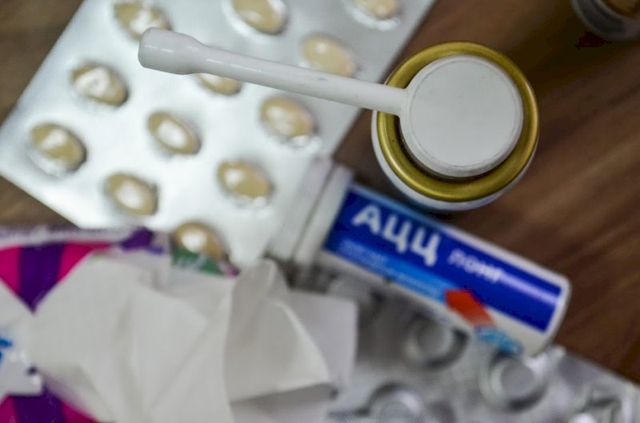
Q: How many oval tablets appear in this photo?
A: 12